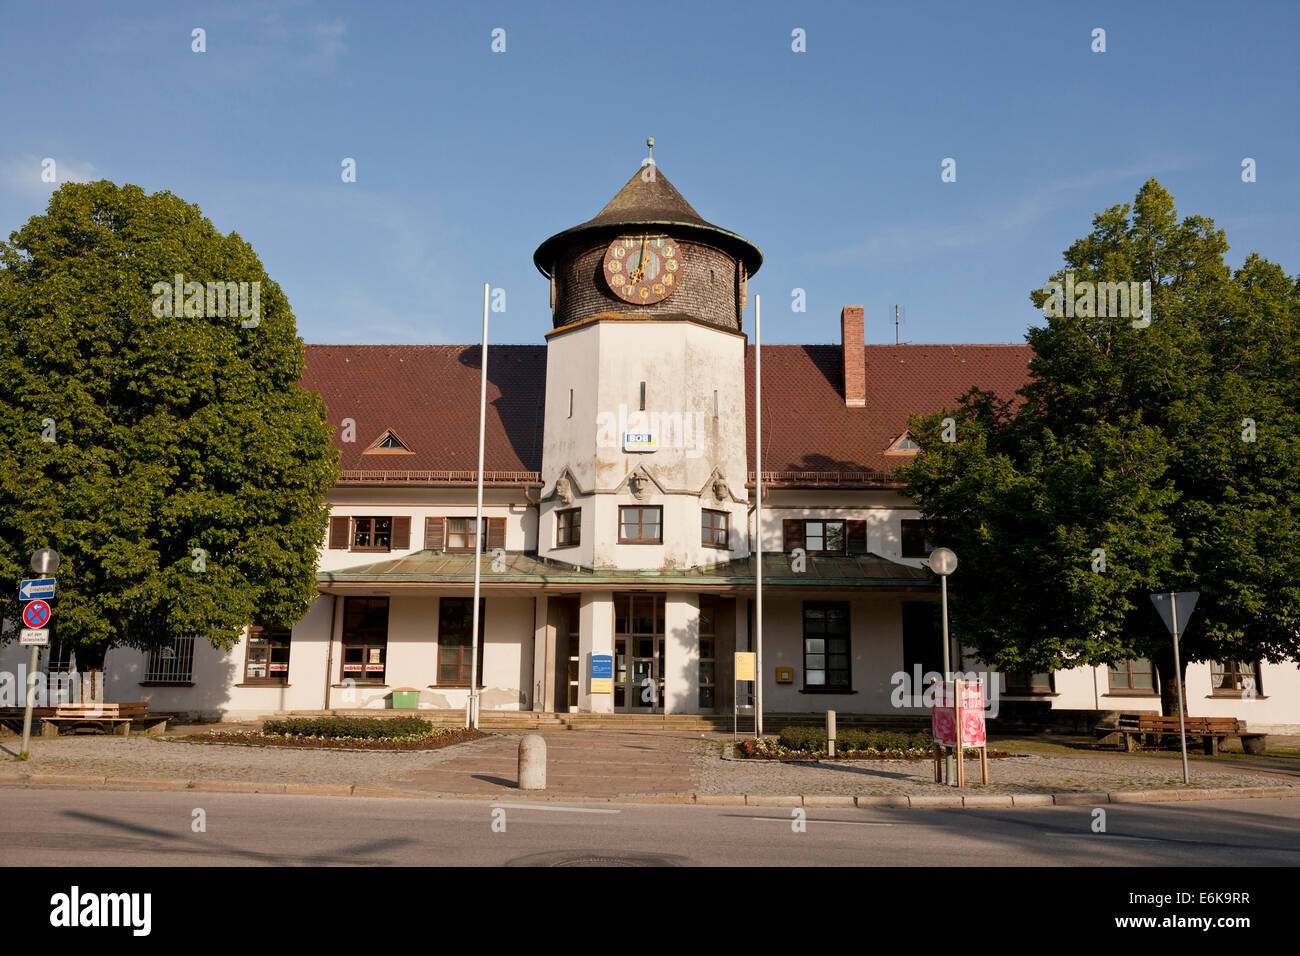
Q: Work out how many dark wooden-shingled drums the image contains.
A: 1